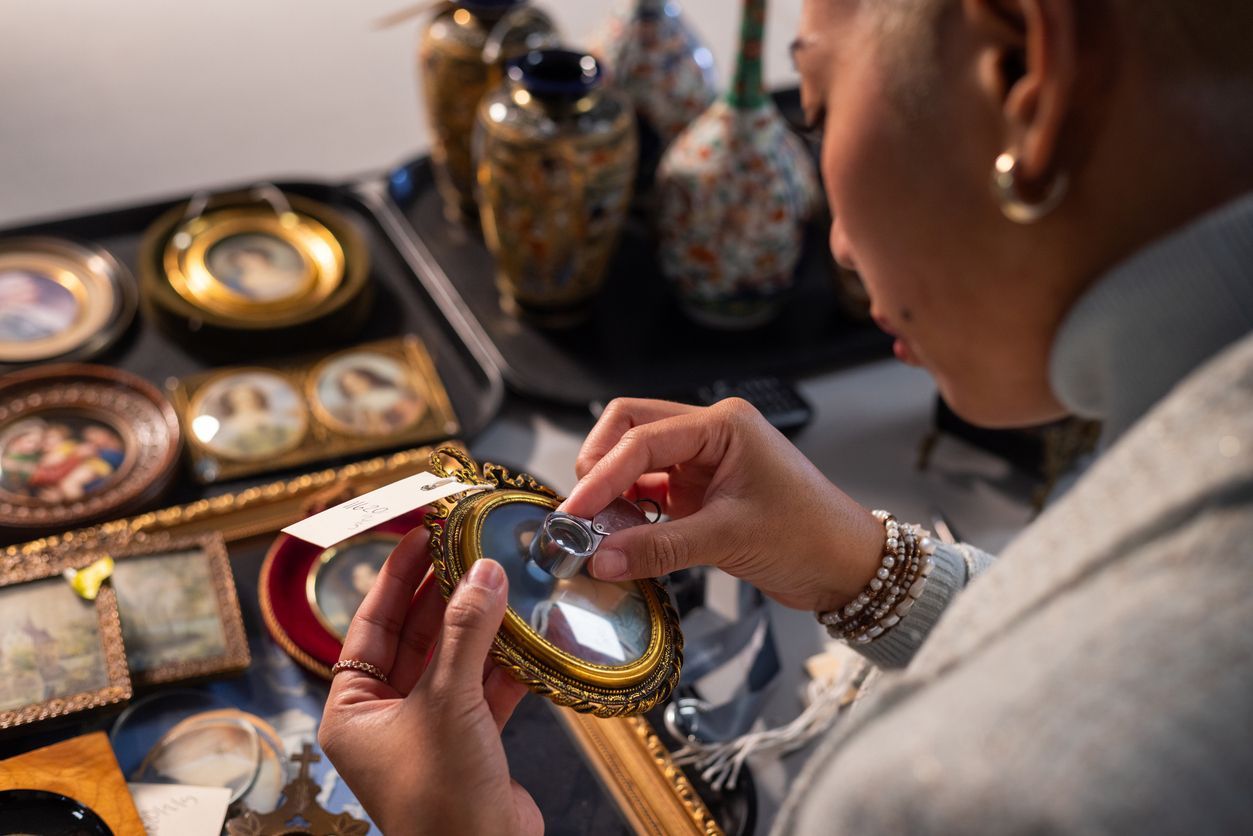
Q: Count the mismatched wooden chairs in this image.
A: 0